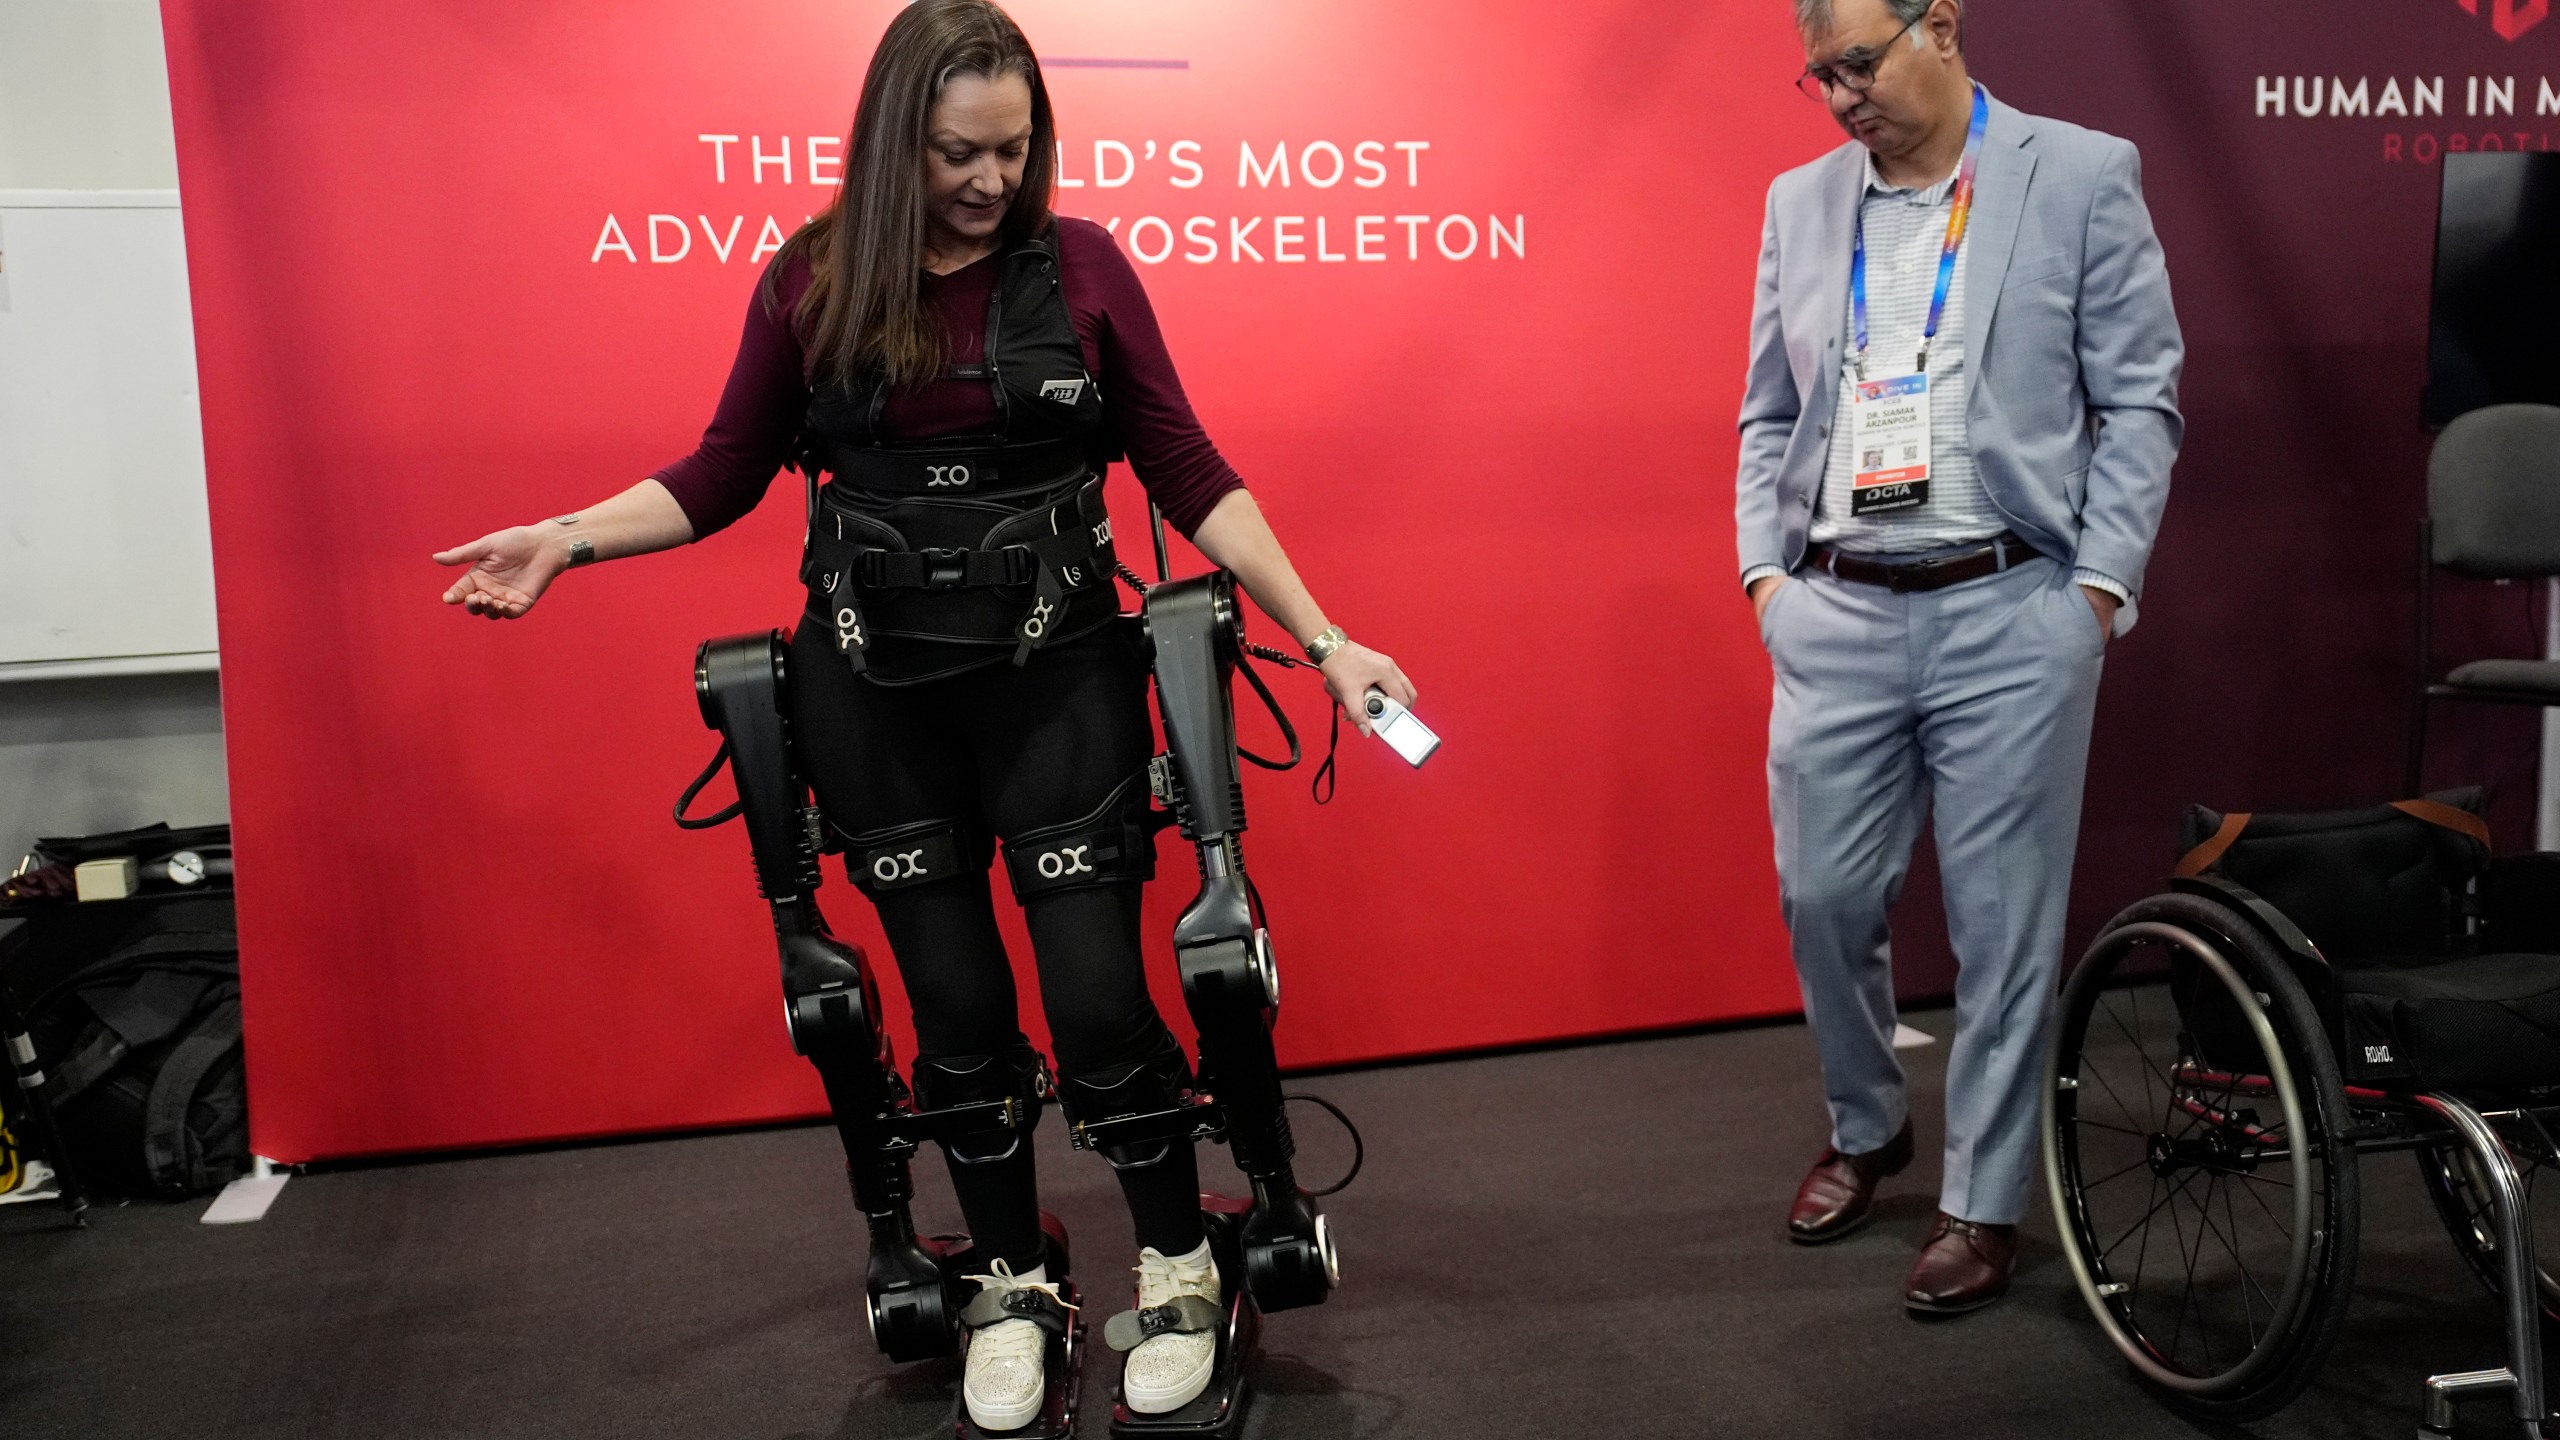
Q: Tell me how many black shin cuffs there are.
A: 2